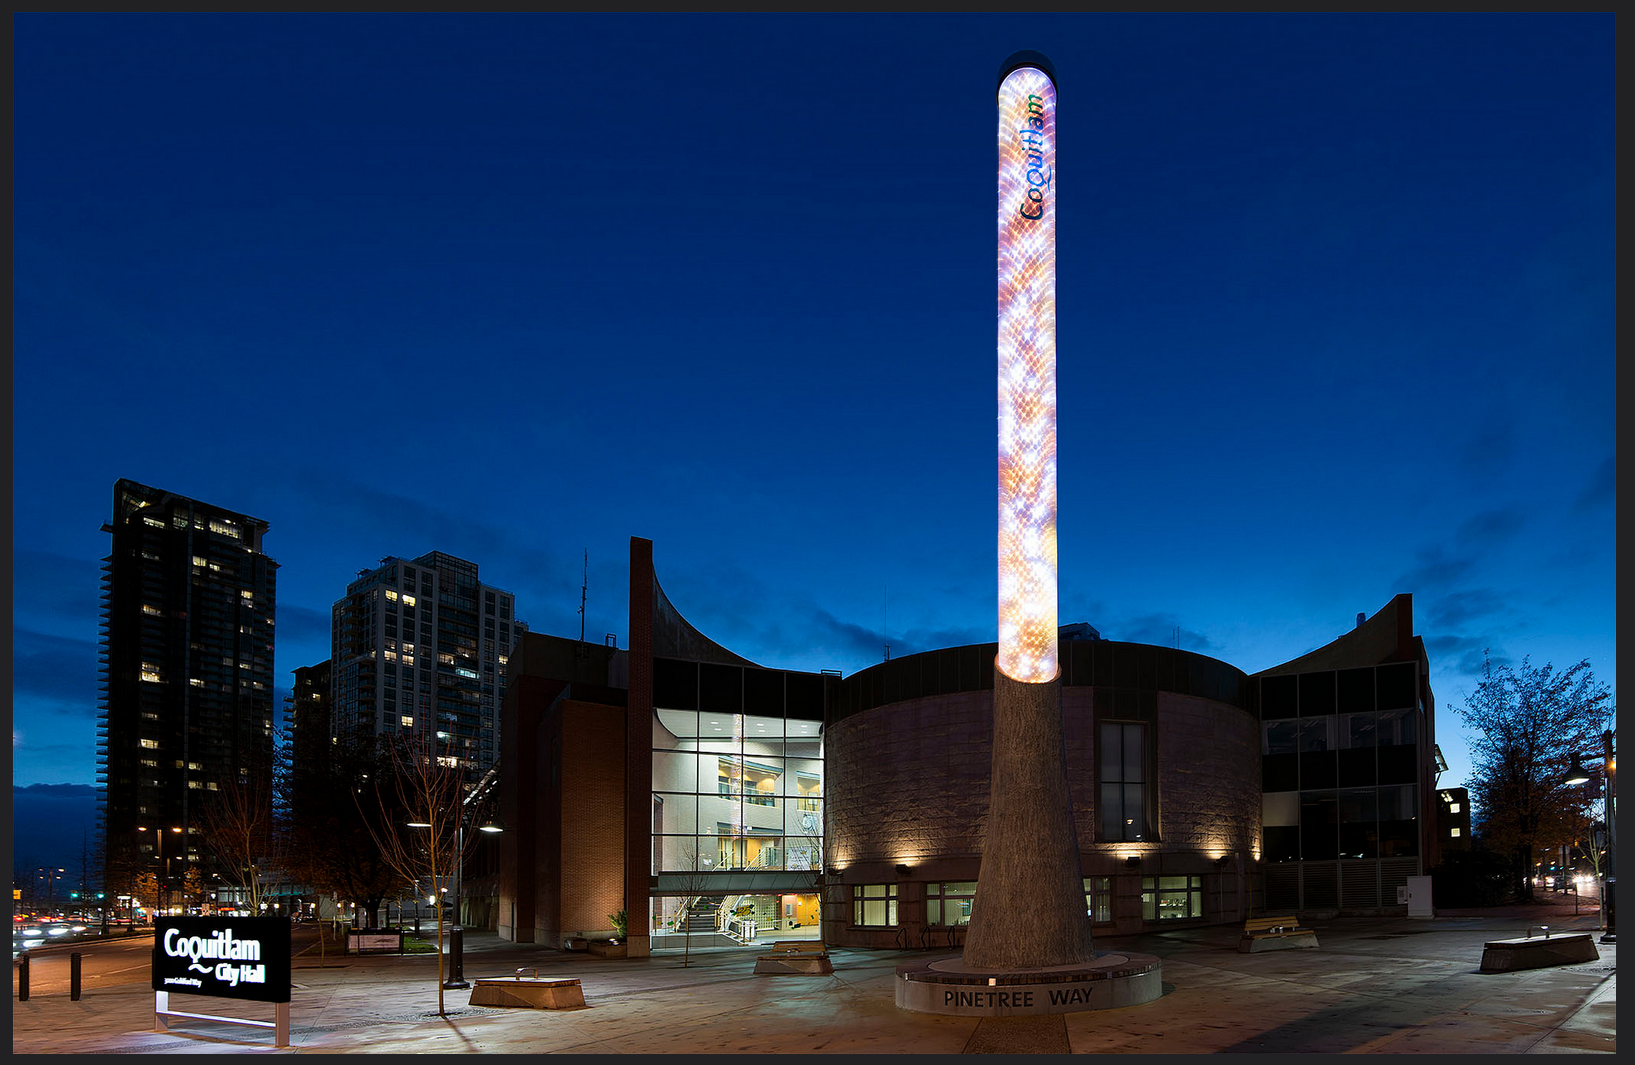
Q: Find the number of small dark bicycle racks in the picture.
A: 3